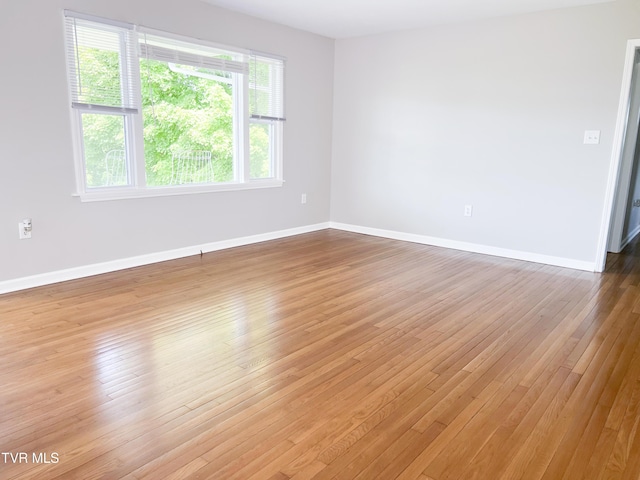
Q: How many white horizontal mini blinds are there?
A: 3